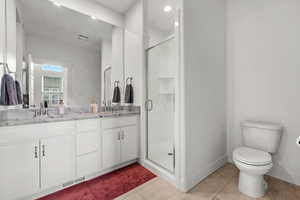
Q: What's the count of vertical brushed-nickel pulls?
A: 4